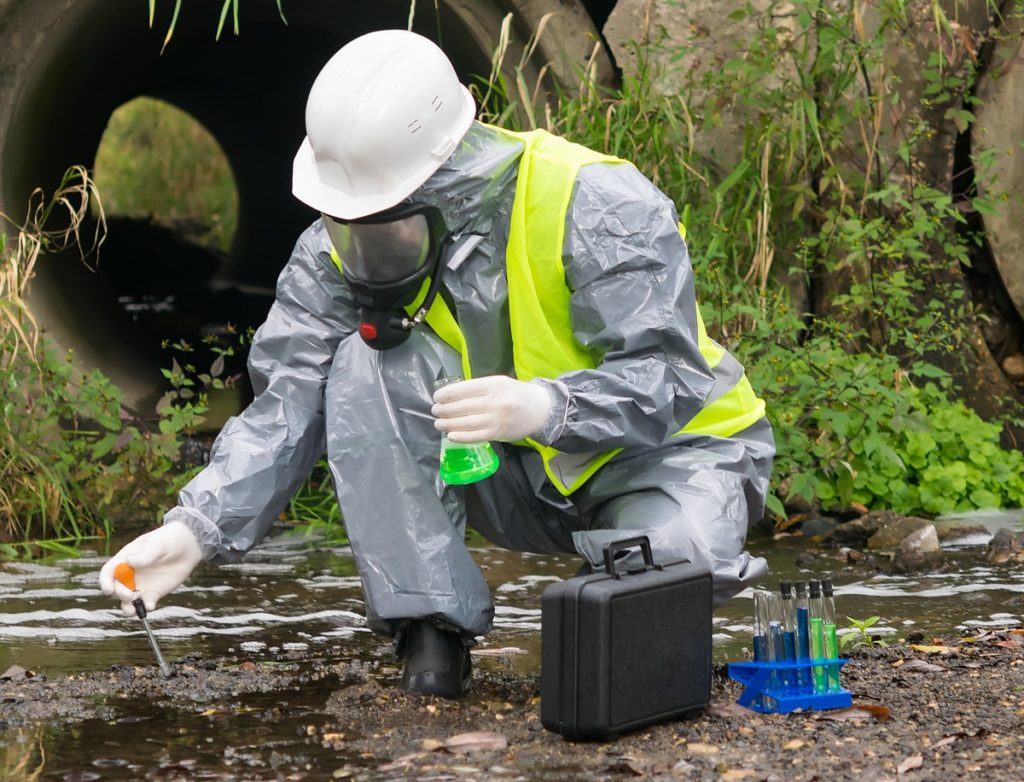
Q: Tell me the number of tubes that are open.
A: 2